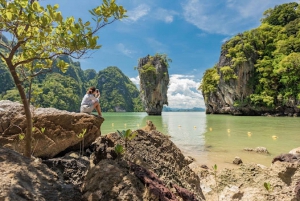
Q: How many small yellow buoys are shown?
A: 10